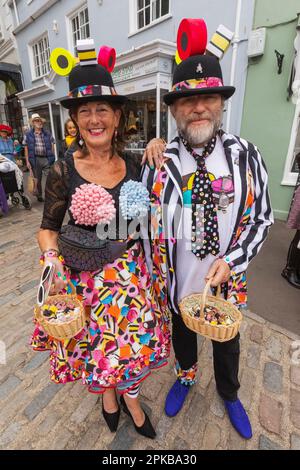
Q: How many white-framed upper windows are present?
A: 3